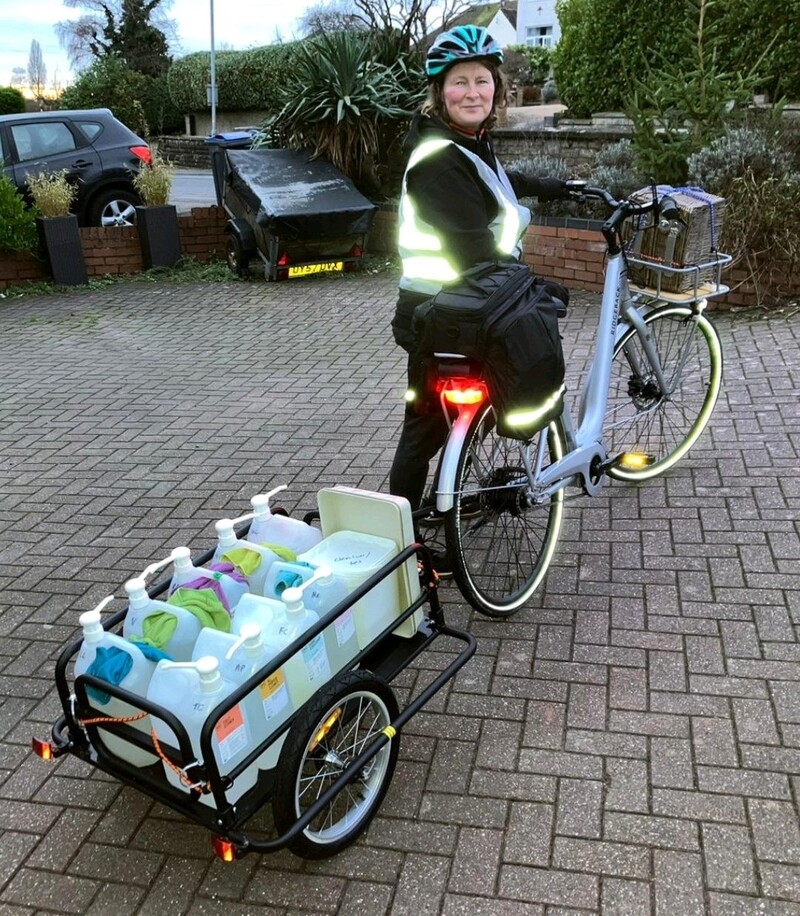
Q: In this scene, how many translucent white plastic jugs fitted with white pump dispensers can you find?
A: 9